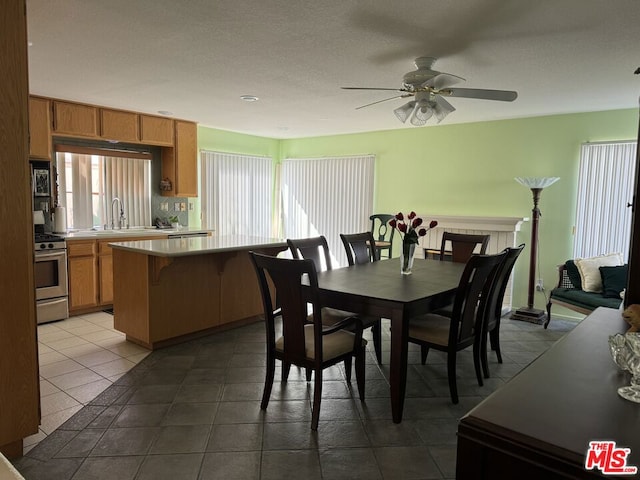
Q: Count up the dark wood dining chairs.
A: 6